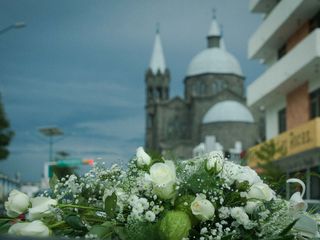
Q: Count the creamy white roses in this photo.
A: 8